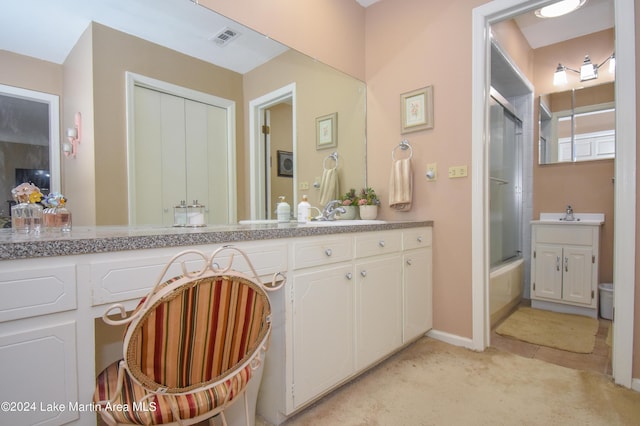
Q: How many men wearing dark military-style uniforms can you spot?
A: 0